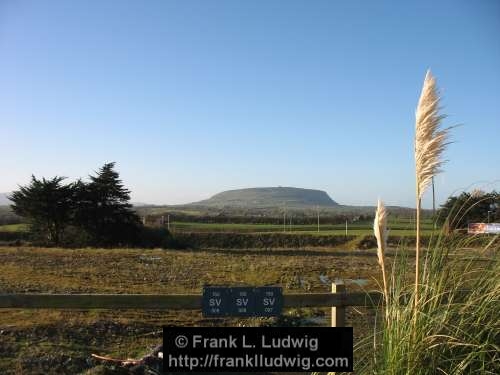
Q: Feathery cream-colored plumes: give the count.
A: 2